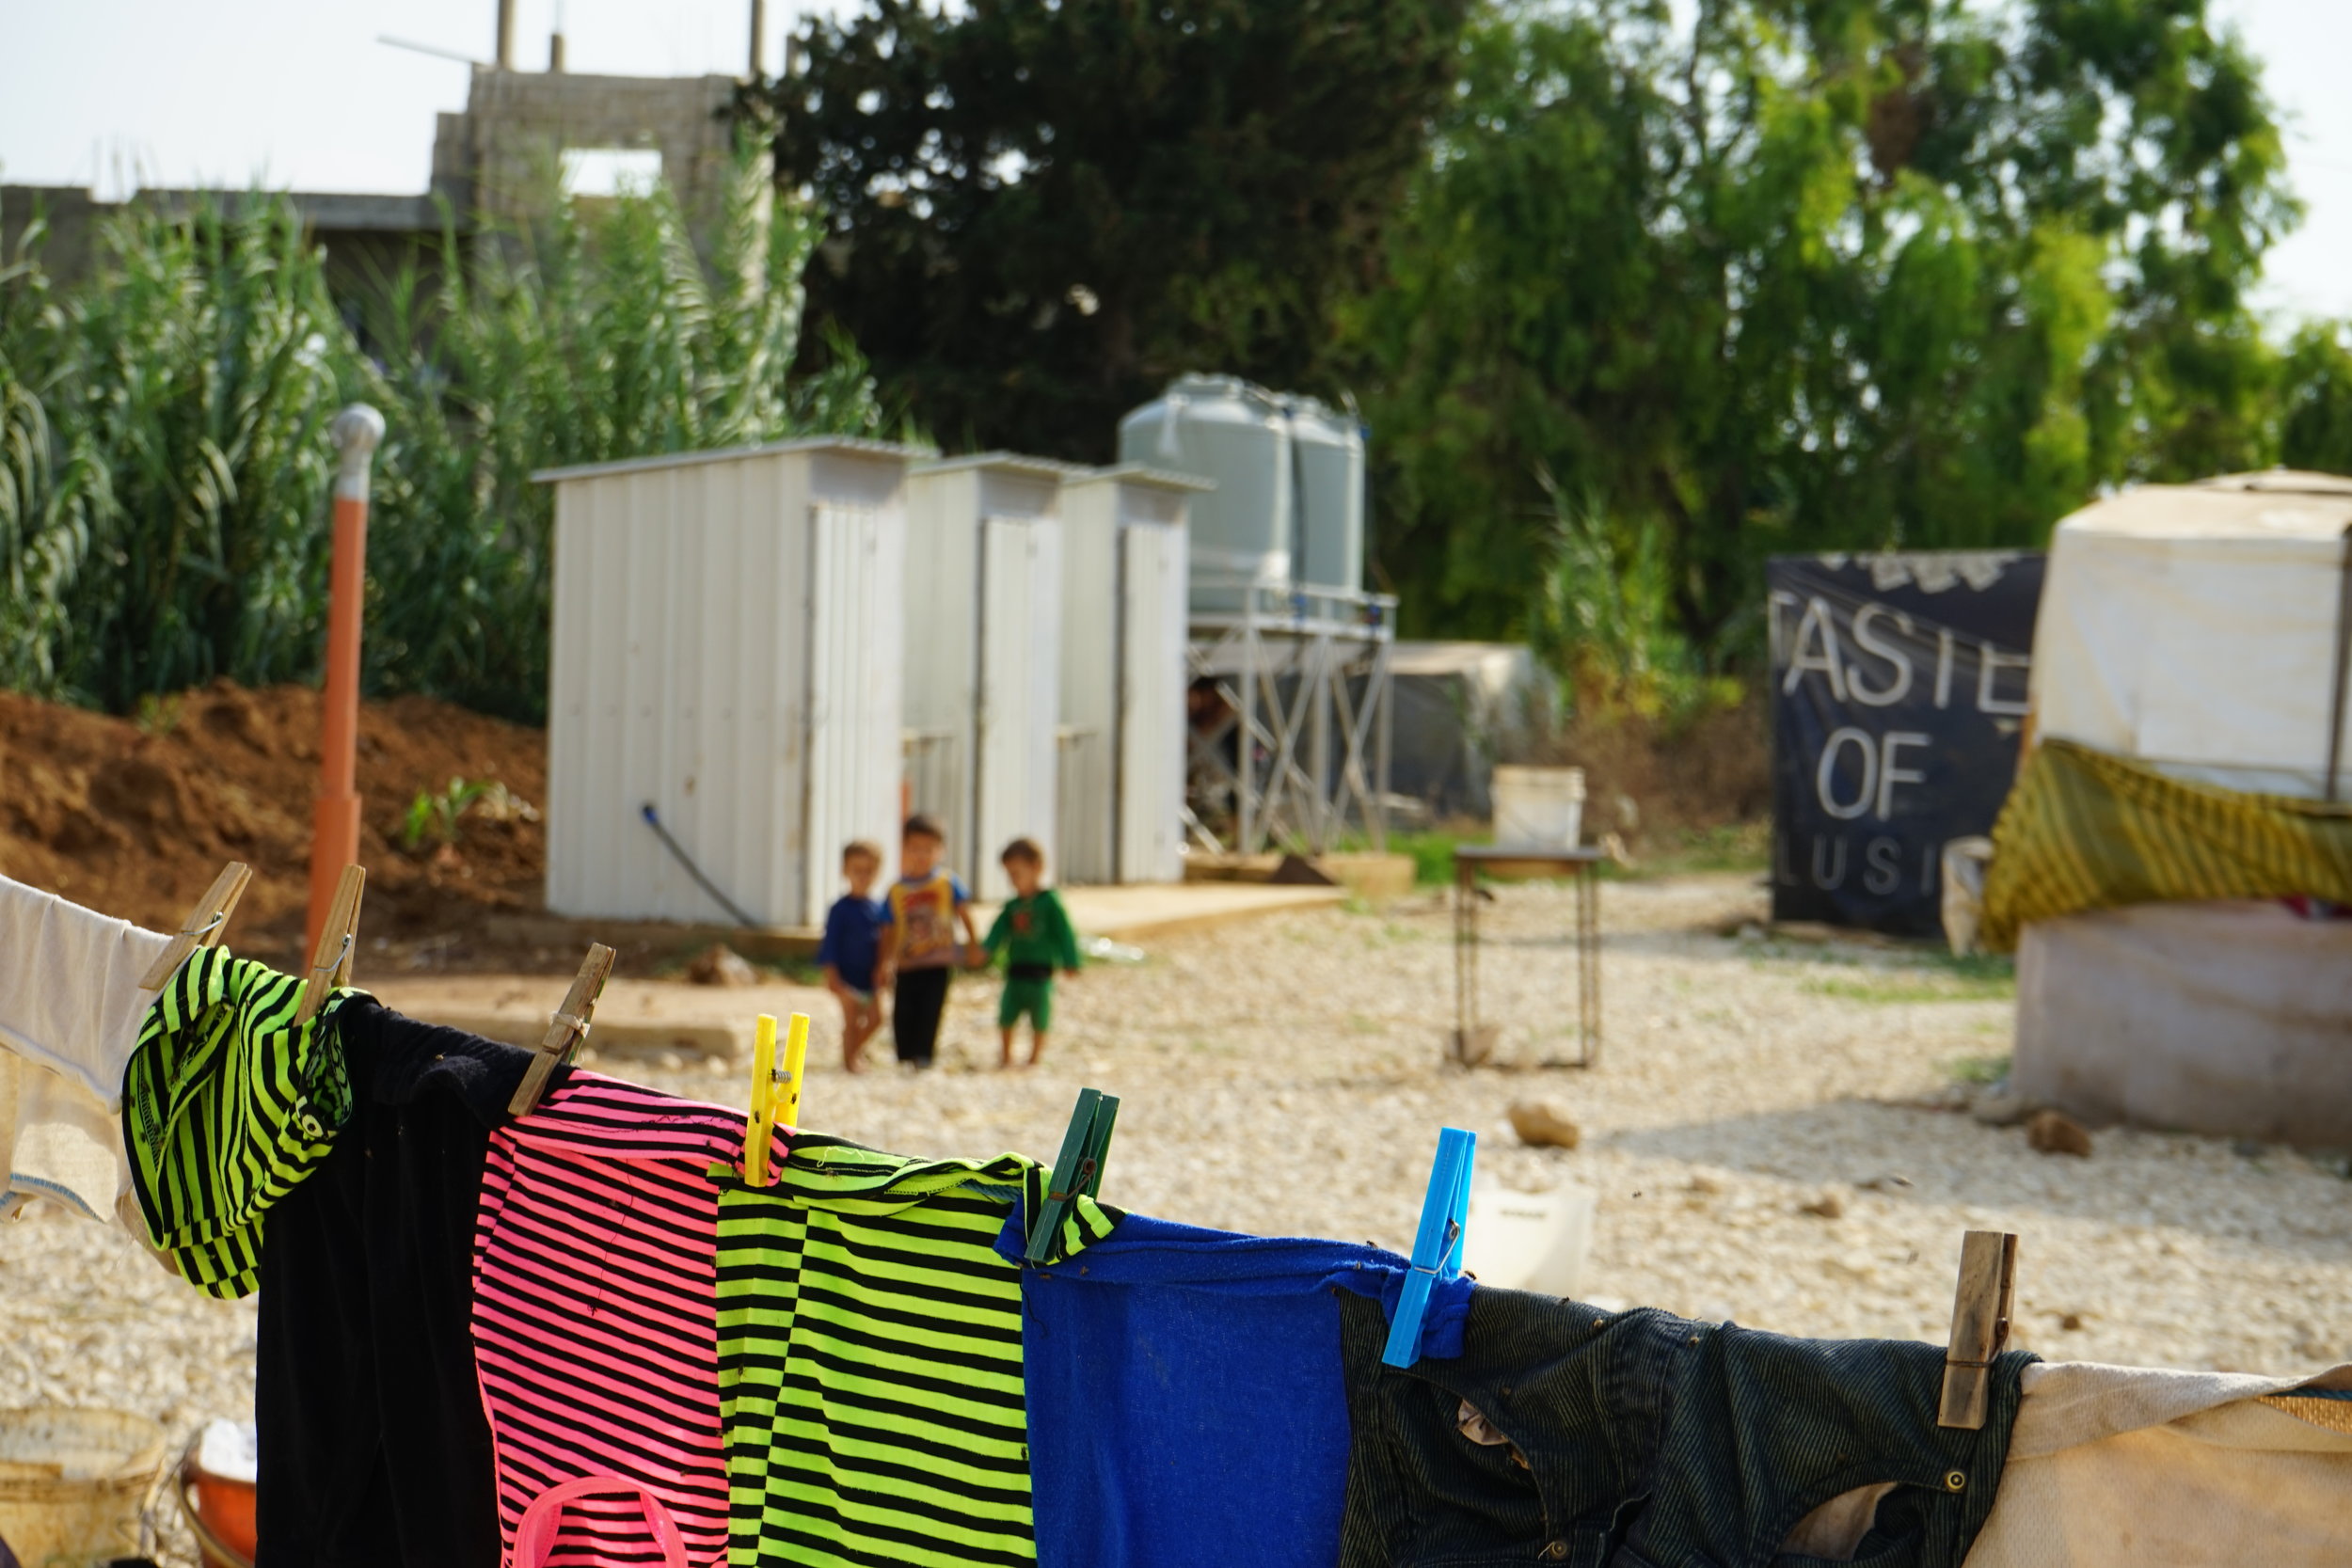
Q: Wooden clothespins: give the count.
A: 4